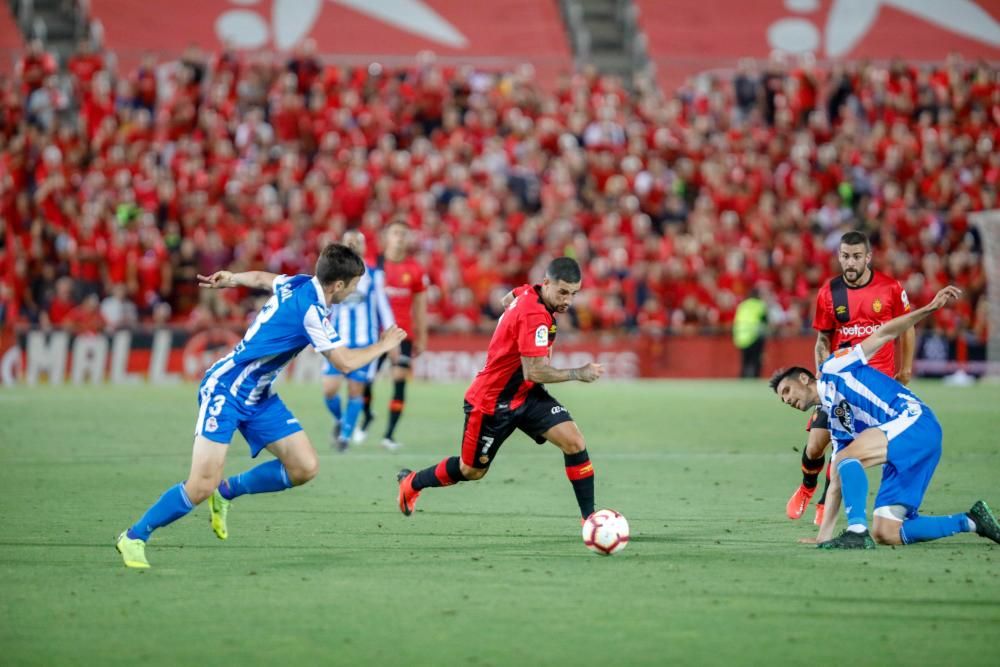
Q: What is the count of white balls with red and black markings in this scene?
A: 1